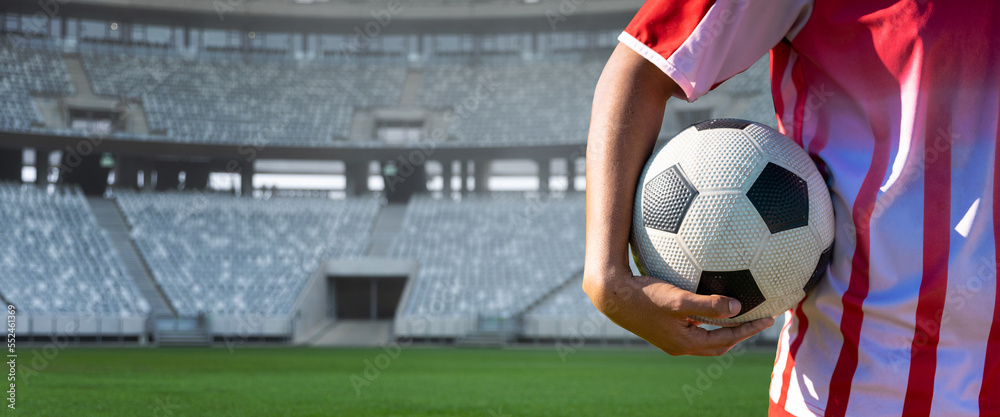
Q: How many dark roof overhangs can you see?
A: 2